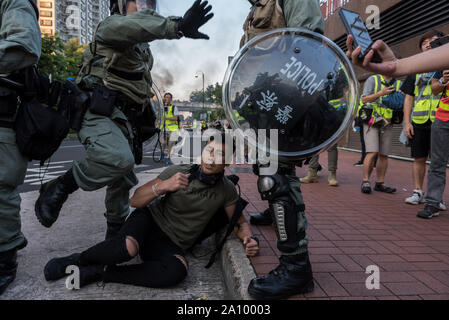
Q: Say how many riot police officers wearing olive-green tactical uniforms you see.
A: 3